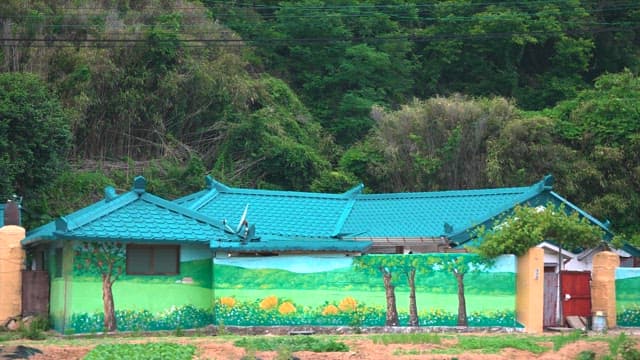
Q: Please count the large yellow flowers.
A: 5